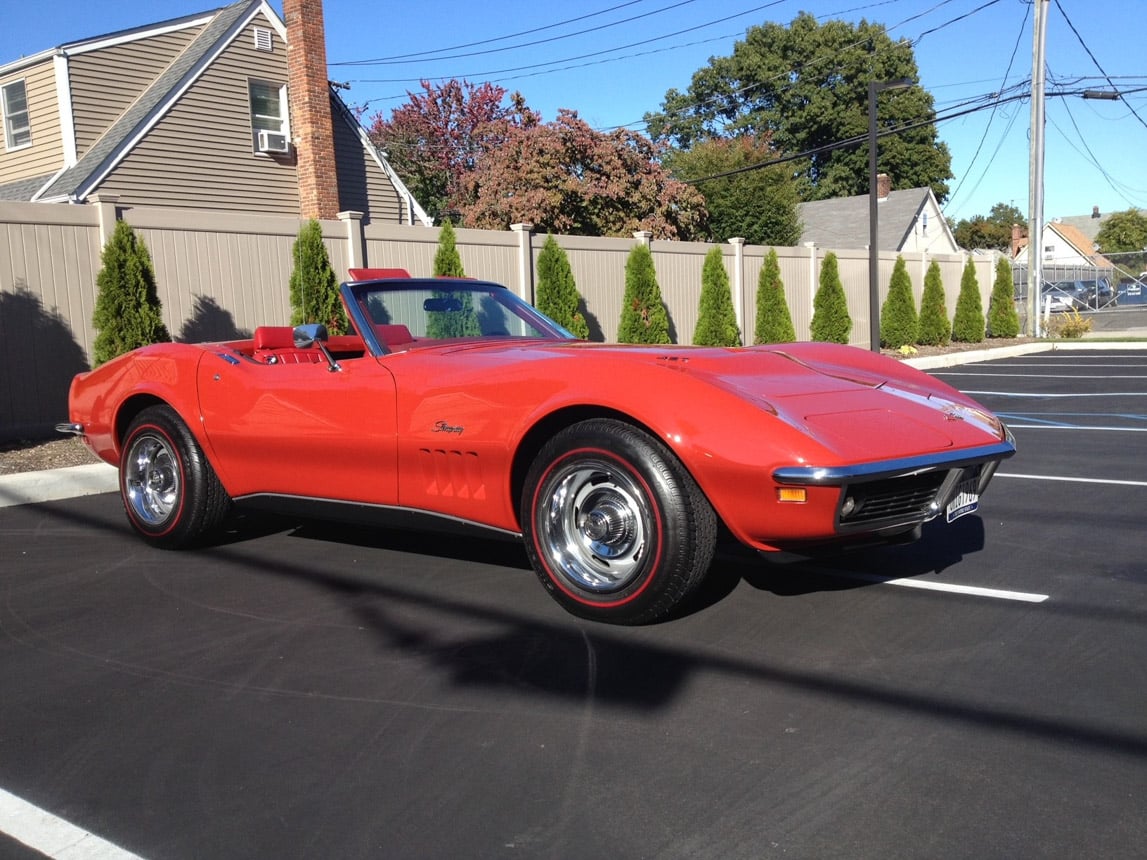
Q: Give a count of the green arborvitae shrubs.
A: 12